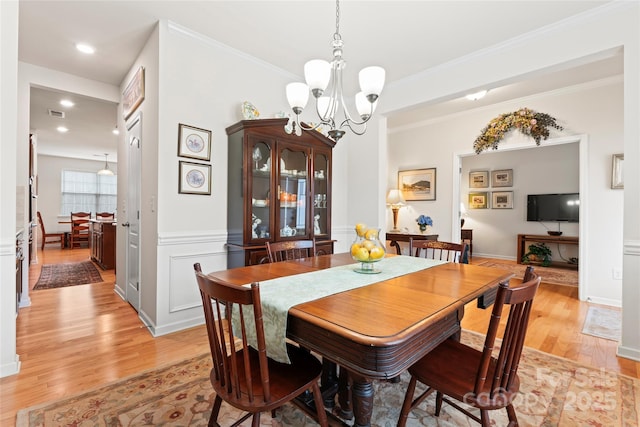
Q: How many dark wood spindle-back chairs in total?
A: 4